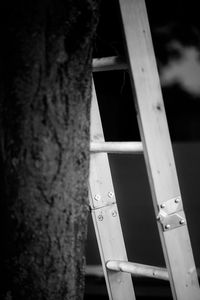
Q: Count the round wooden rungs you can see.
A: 3